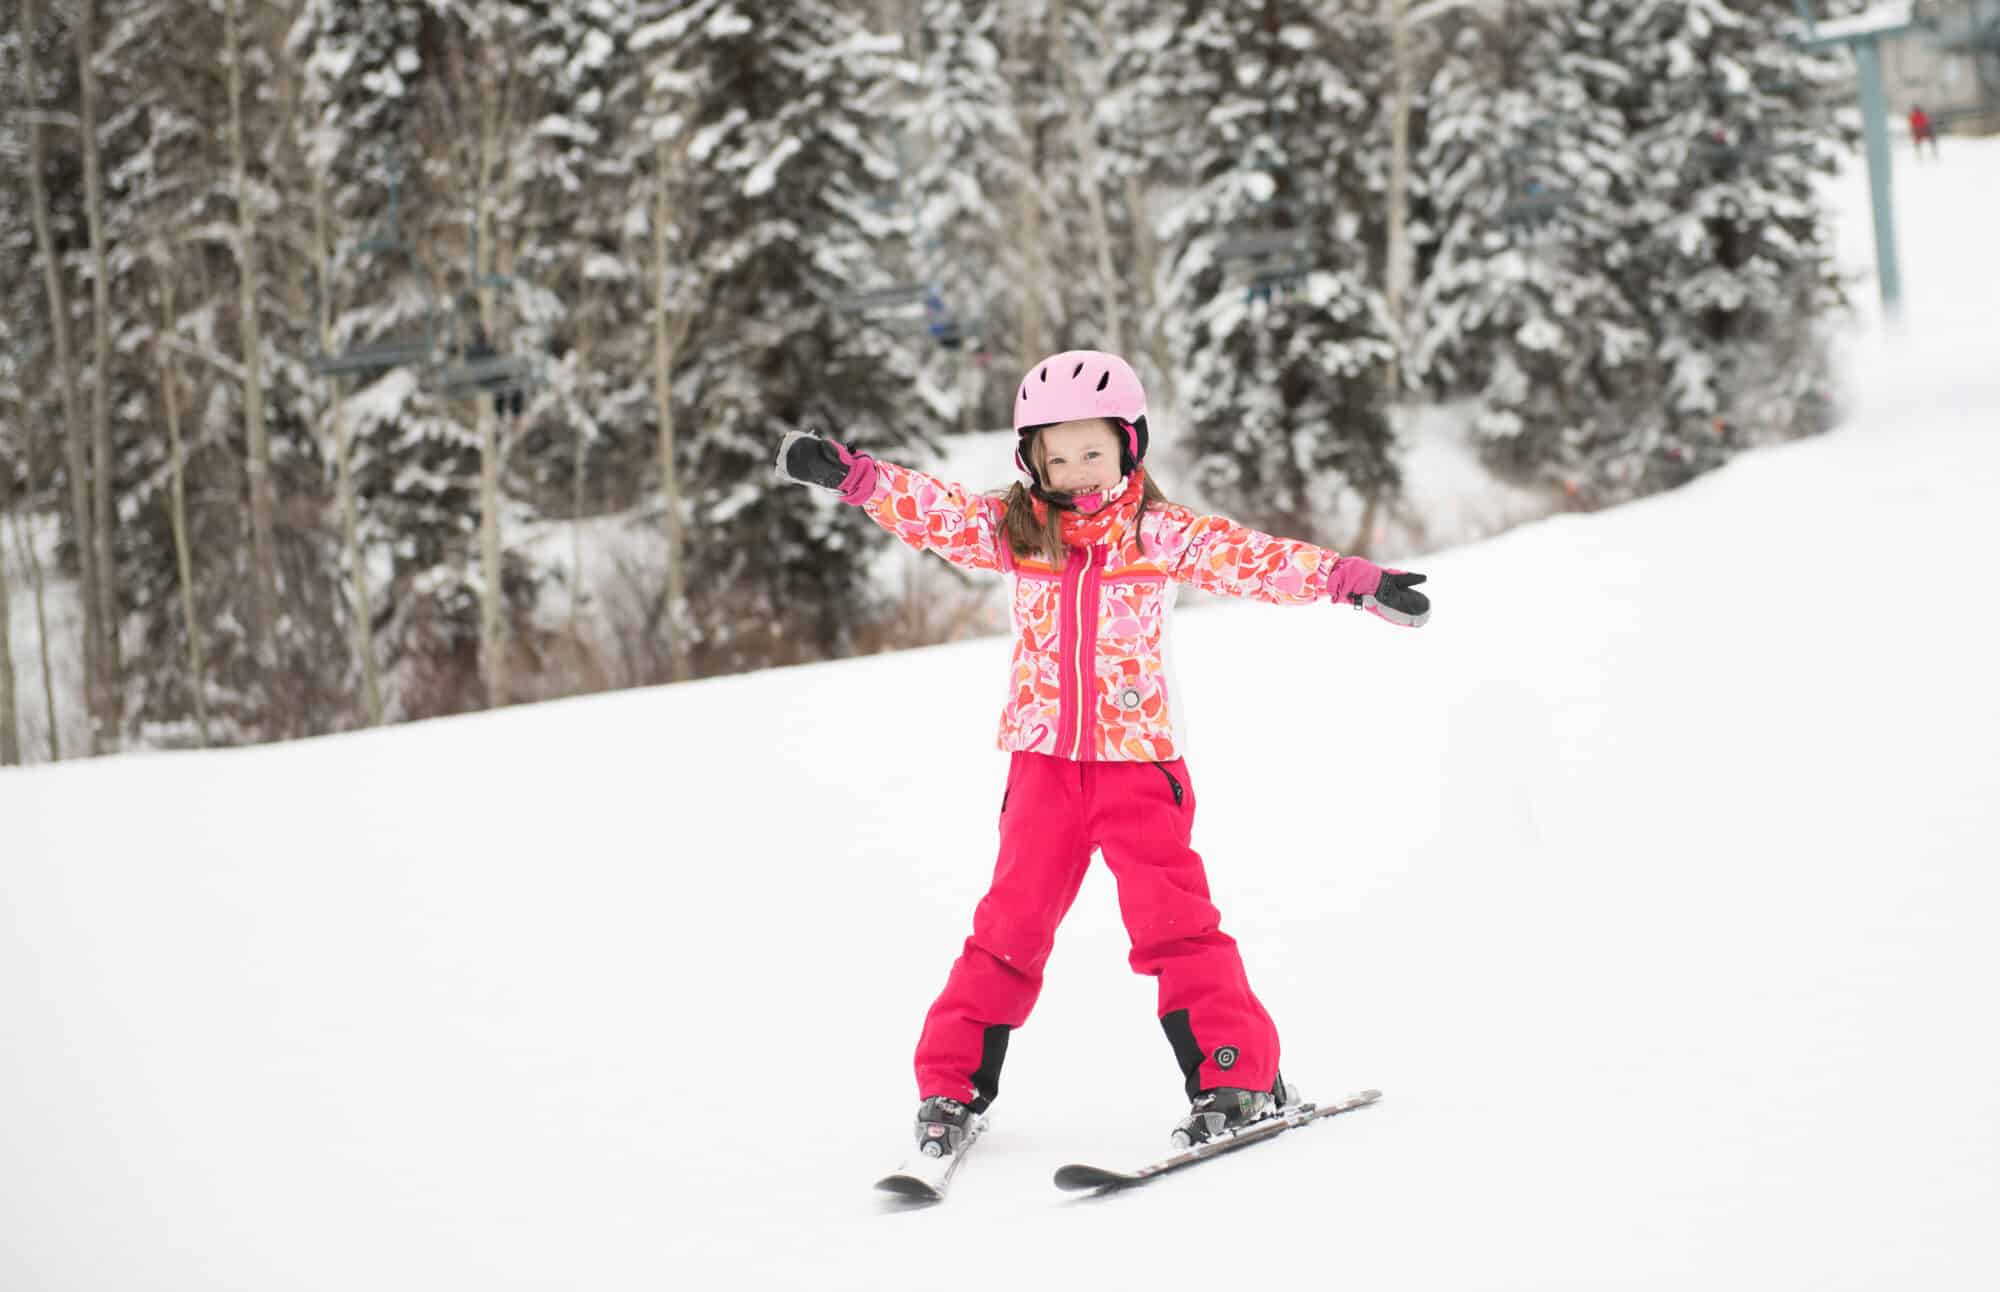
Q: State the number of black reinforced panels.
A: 2